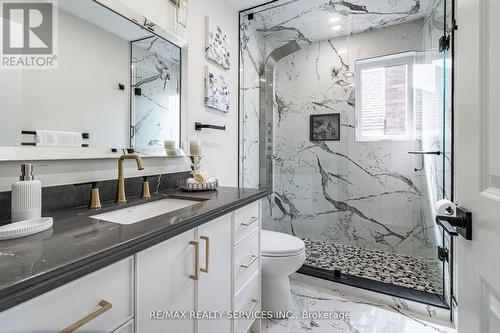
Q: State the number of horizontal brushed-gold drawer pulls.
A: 4